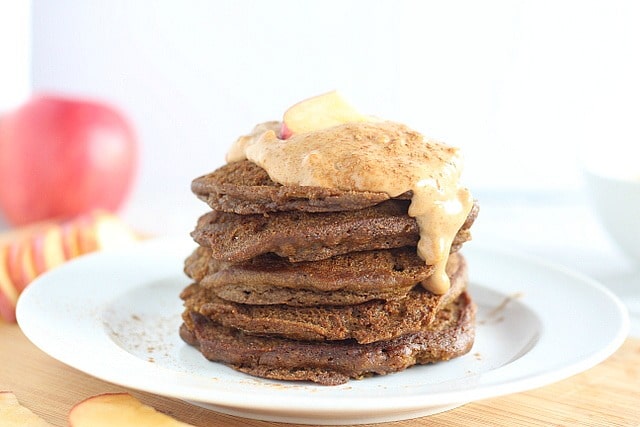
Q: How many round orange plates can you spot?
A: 0